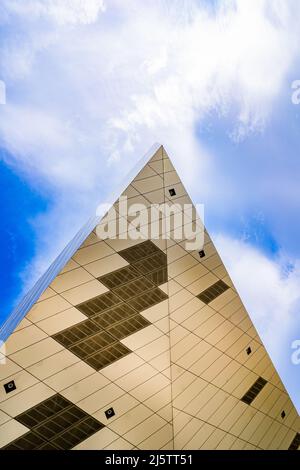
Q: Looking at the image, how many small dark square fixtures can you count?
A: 6